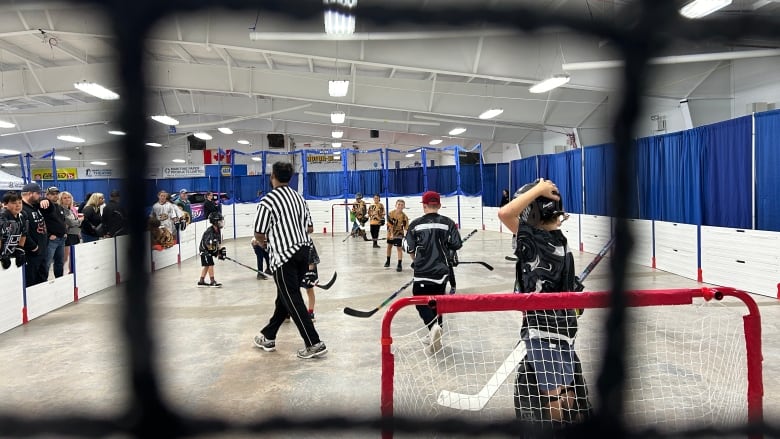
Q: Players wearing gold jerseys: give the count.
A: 3